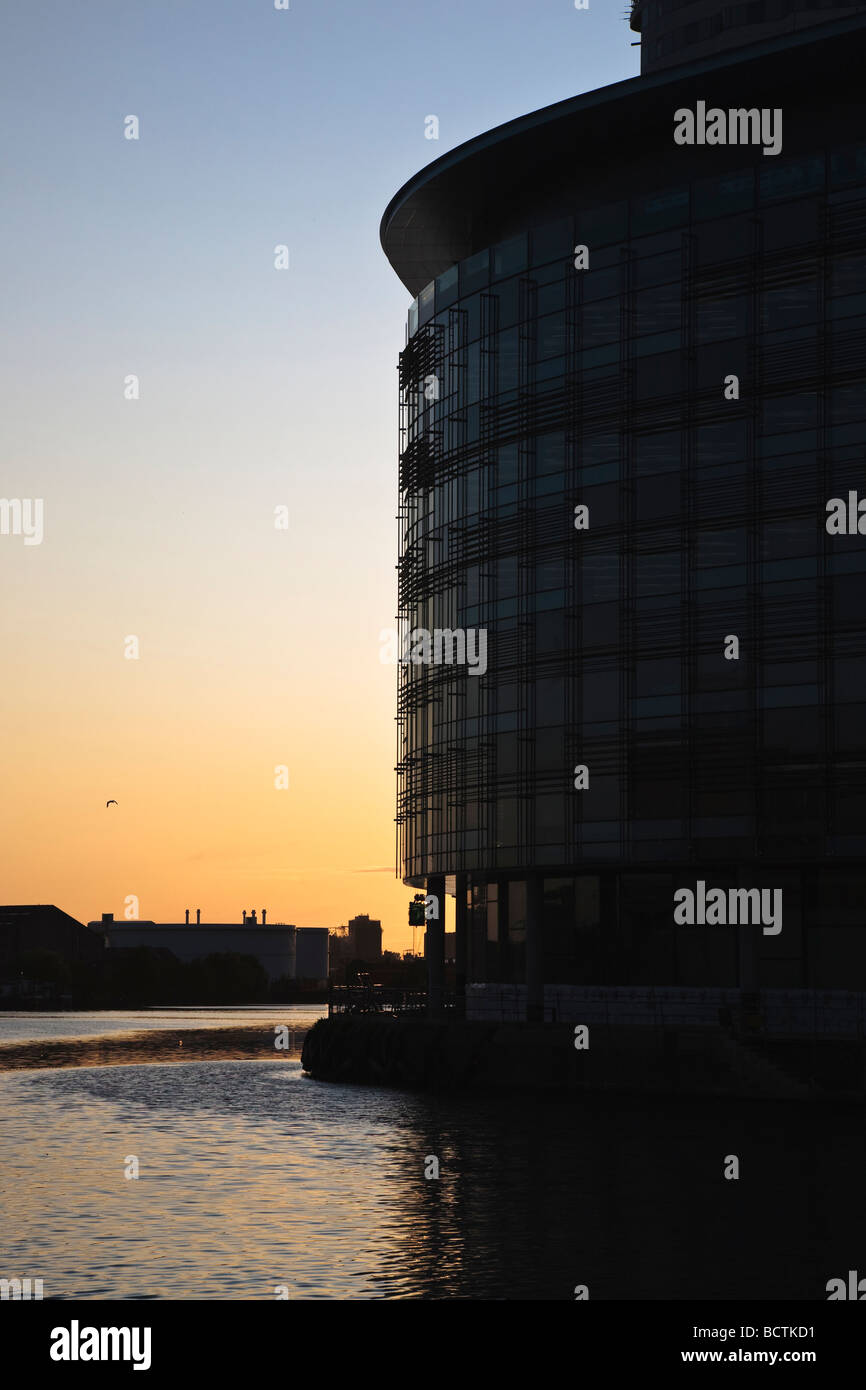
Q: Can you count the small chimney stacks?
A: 5